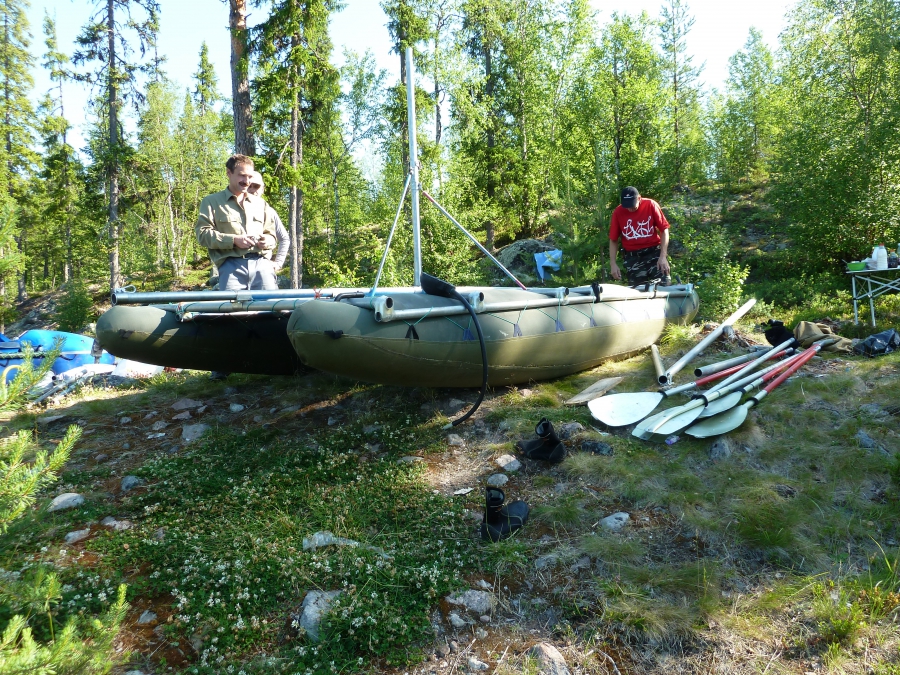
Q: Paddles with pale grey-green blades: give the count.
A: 5